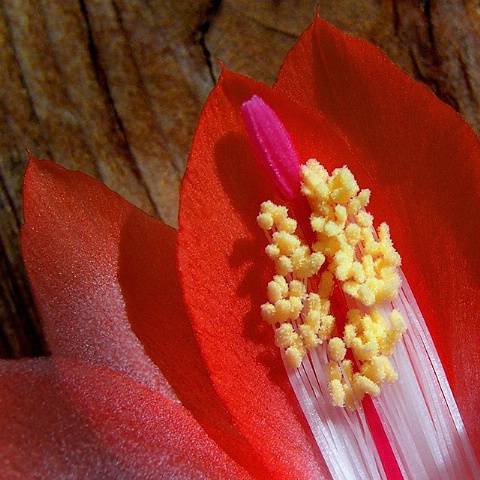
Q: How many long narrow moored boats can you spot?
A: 0